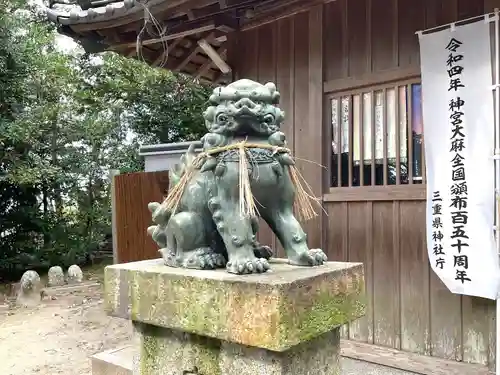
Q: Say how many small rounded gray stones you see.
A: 3